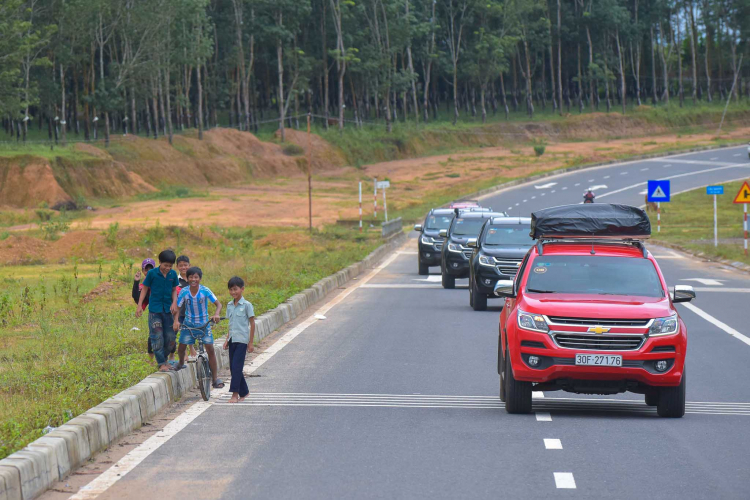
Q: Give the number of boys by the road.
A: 5